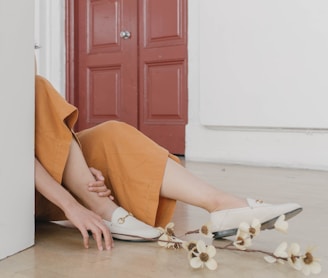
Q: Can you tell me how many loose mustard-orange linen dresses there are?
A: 1